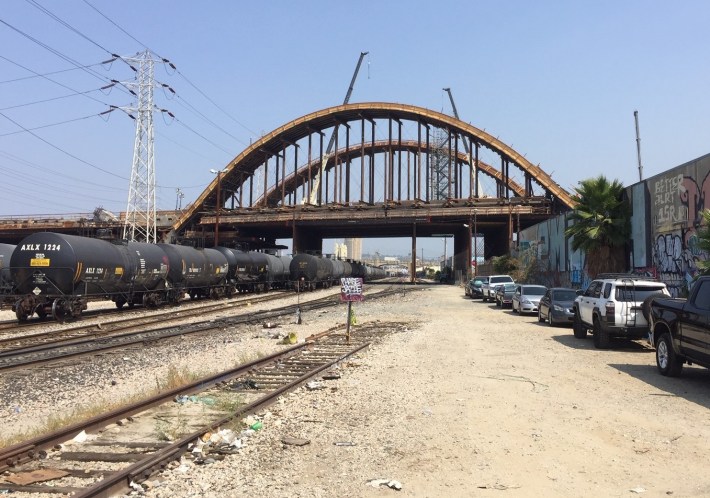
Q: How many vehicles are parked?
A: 7